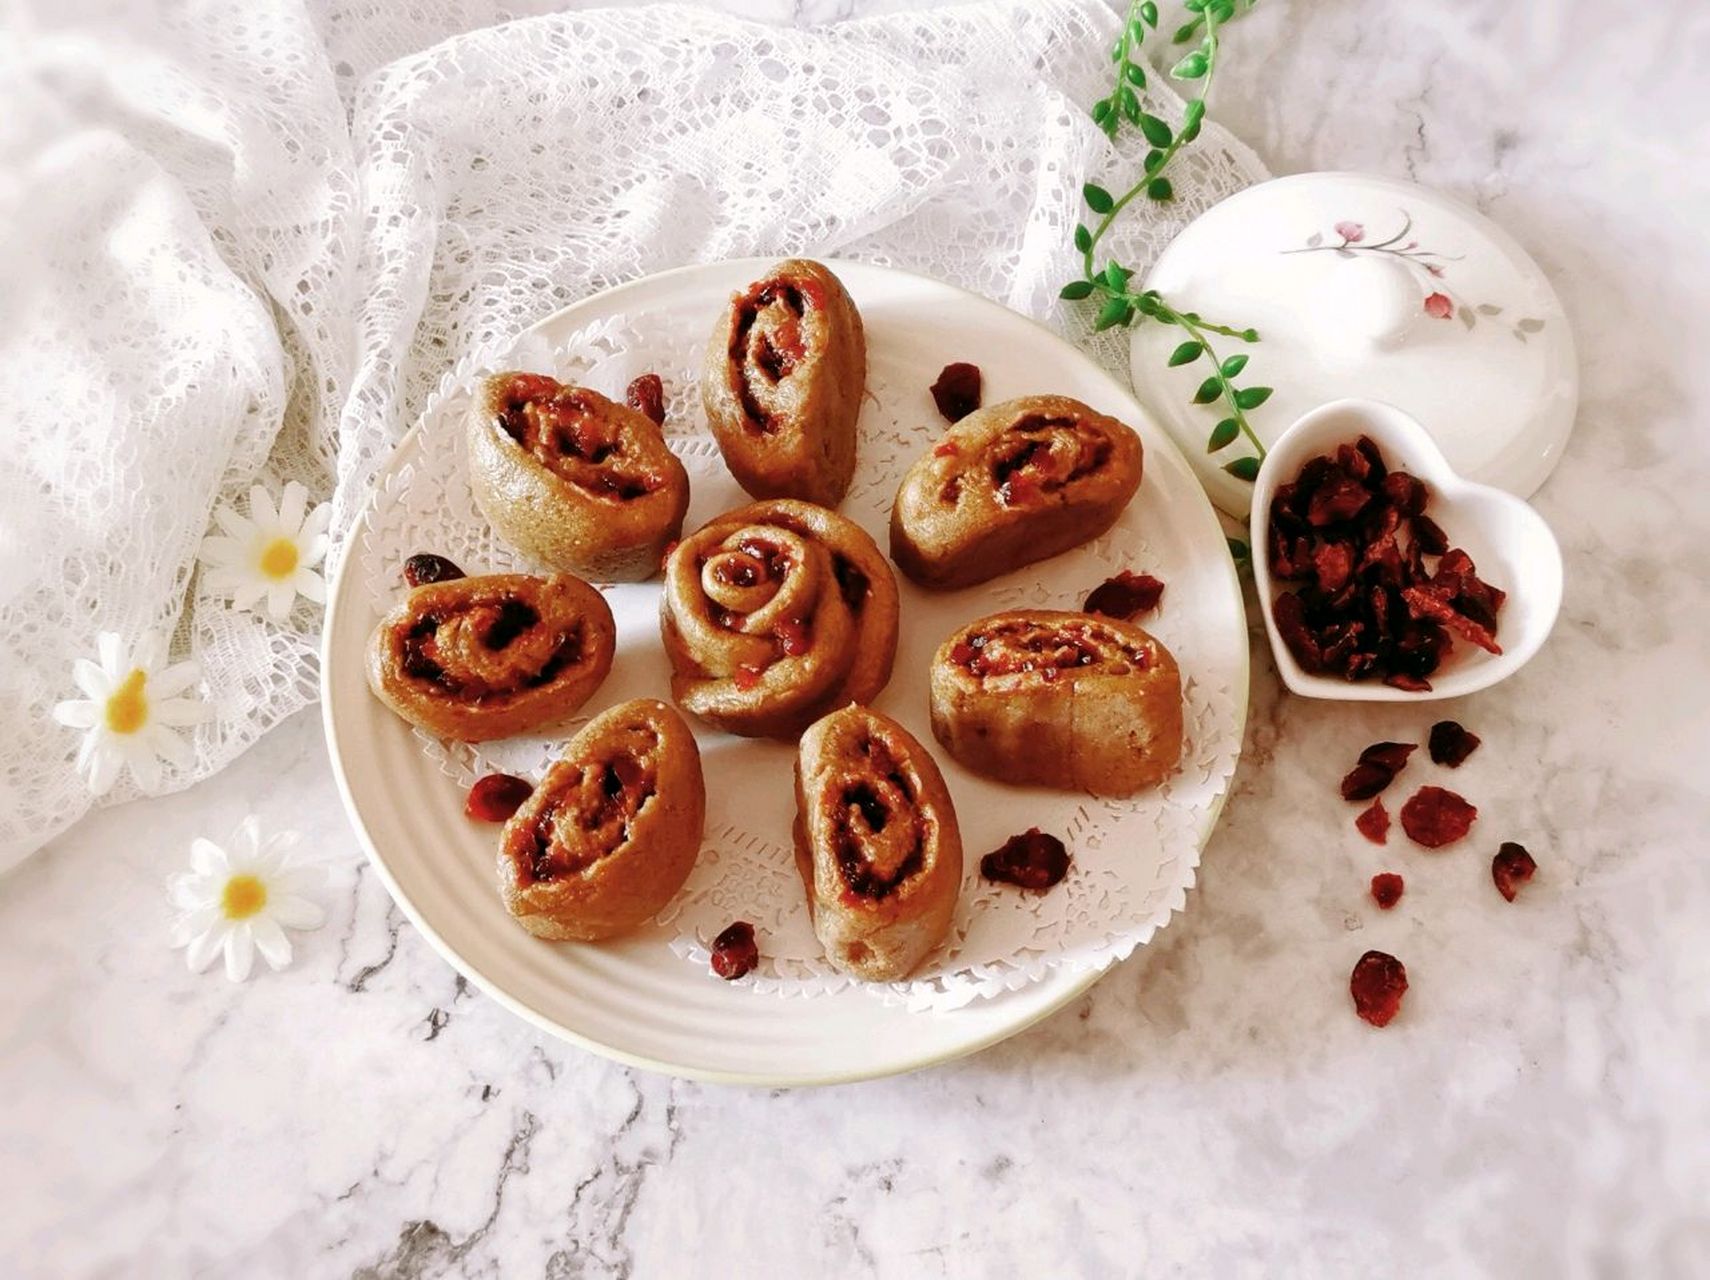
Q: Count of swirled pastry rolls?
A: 8